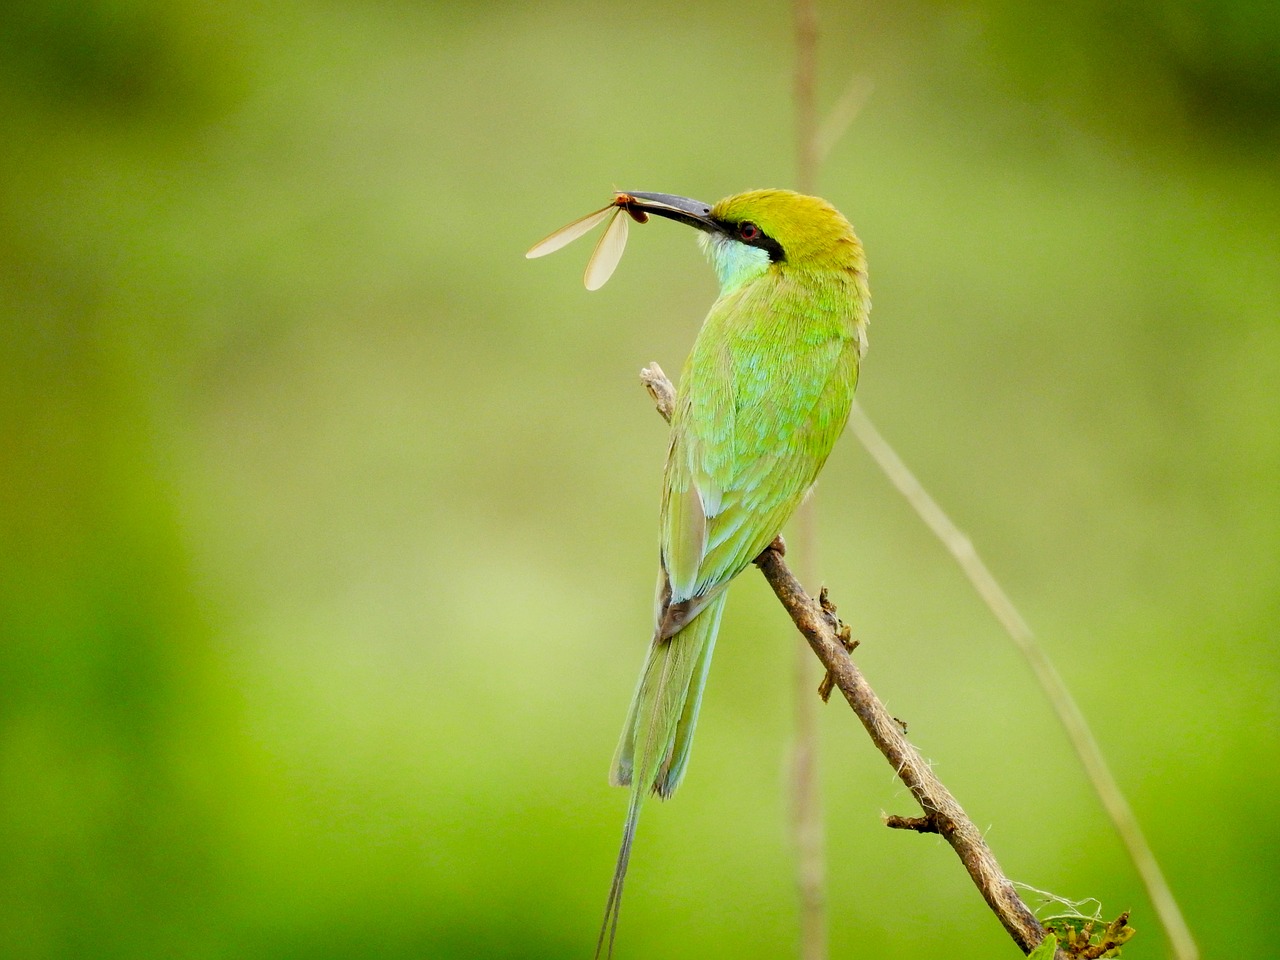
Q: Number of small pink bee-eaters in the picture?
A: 0